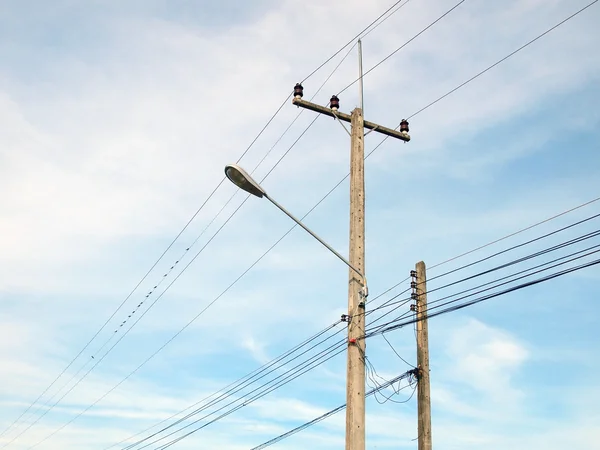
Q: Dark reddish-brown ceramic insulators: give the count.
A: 3